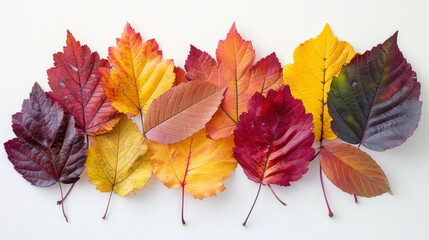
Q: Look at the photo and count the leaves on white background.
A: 11